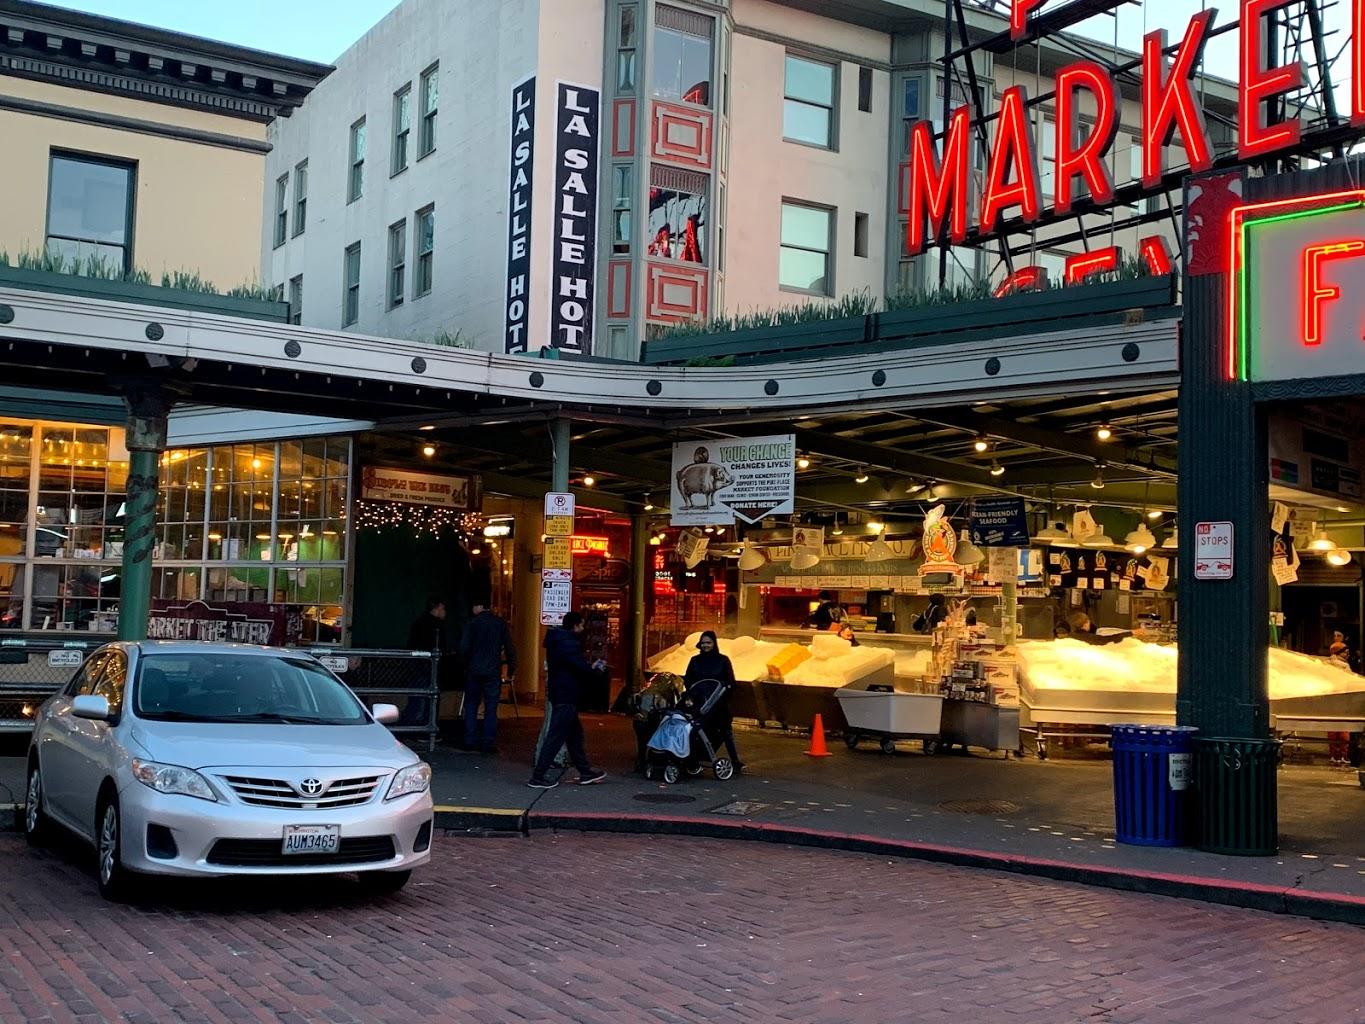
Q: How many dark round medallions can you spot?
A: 10